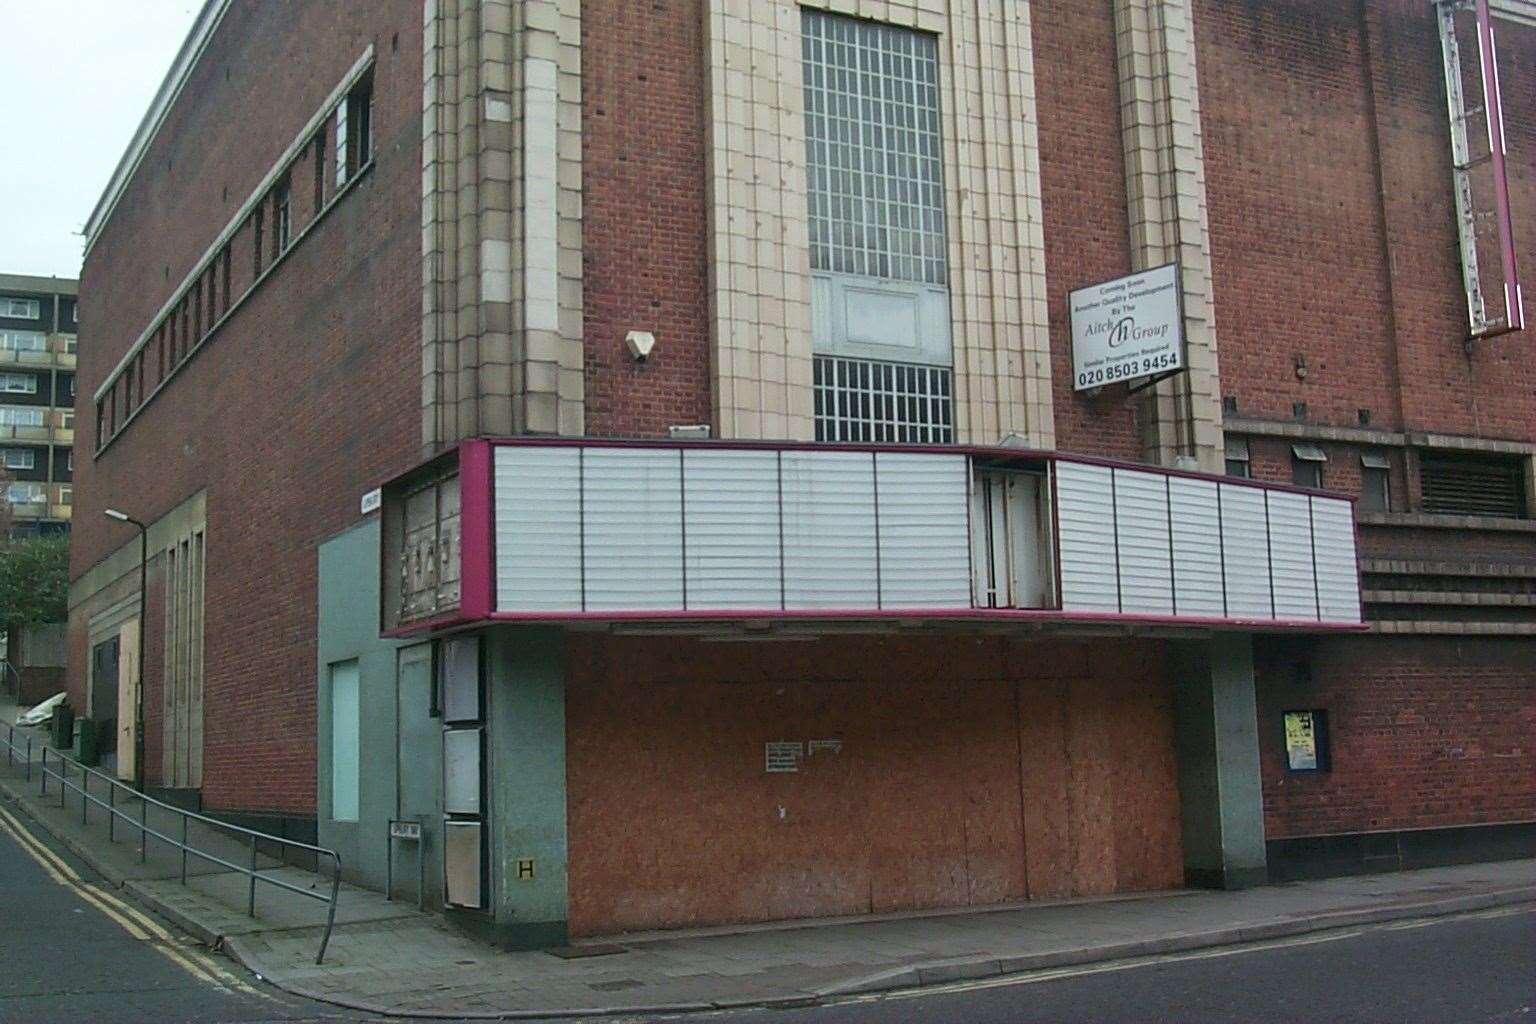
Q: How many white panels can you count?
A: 11